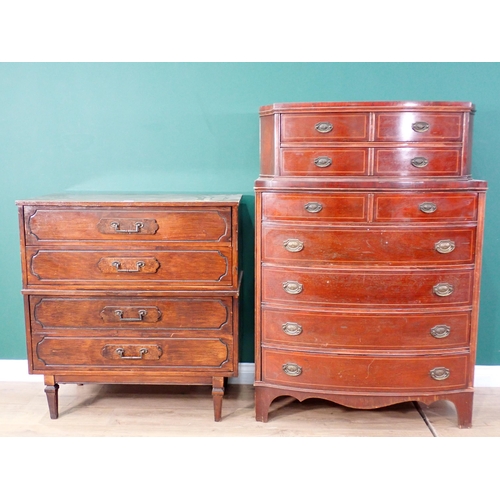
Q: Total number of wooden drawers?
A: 14